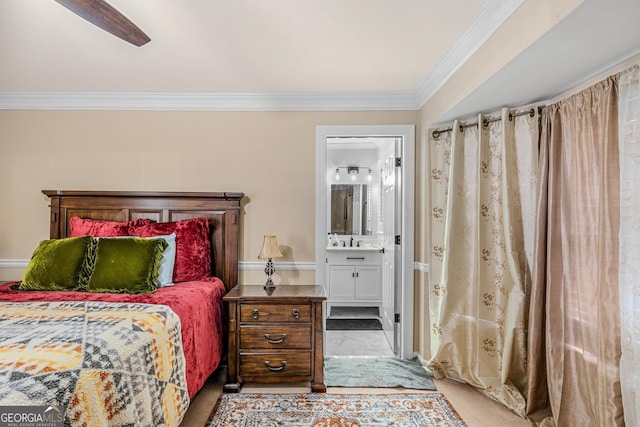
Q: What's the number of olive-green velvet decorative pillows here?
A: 2